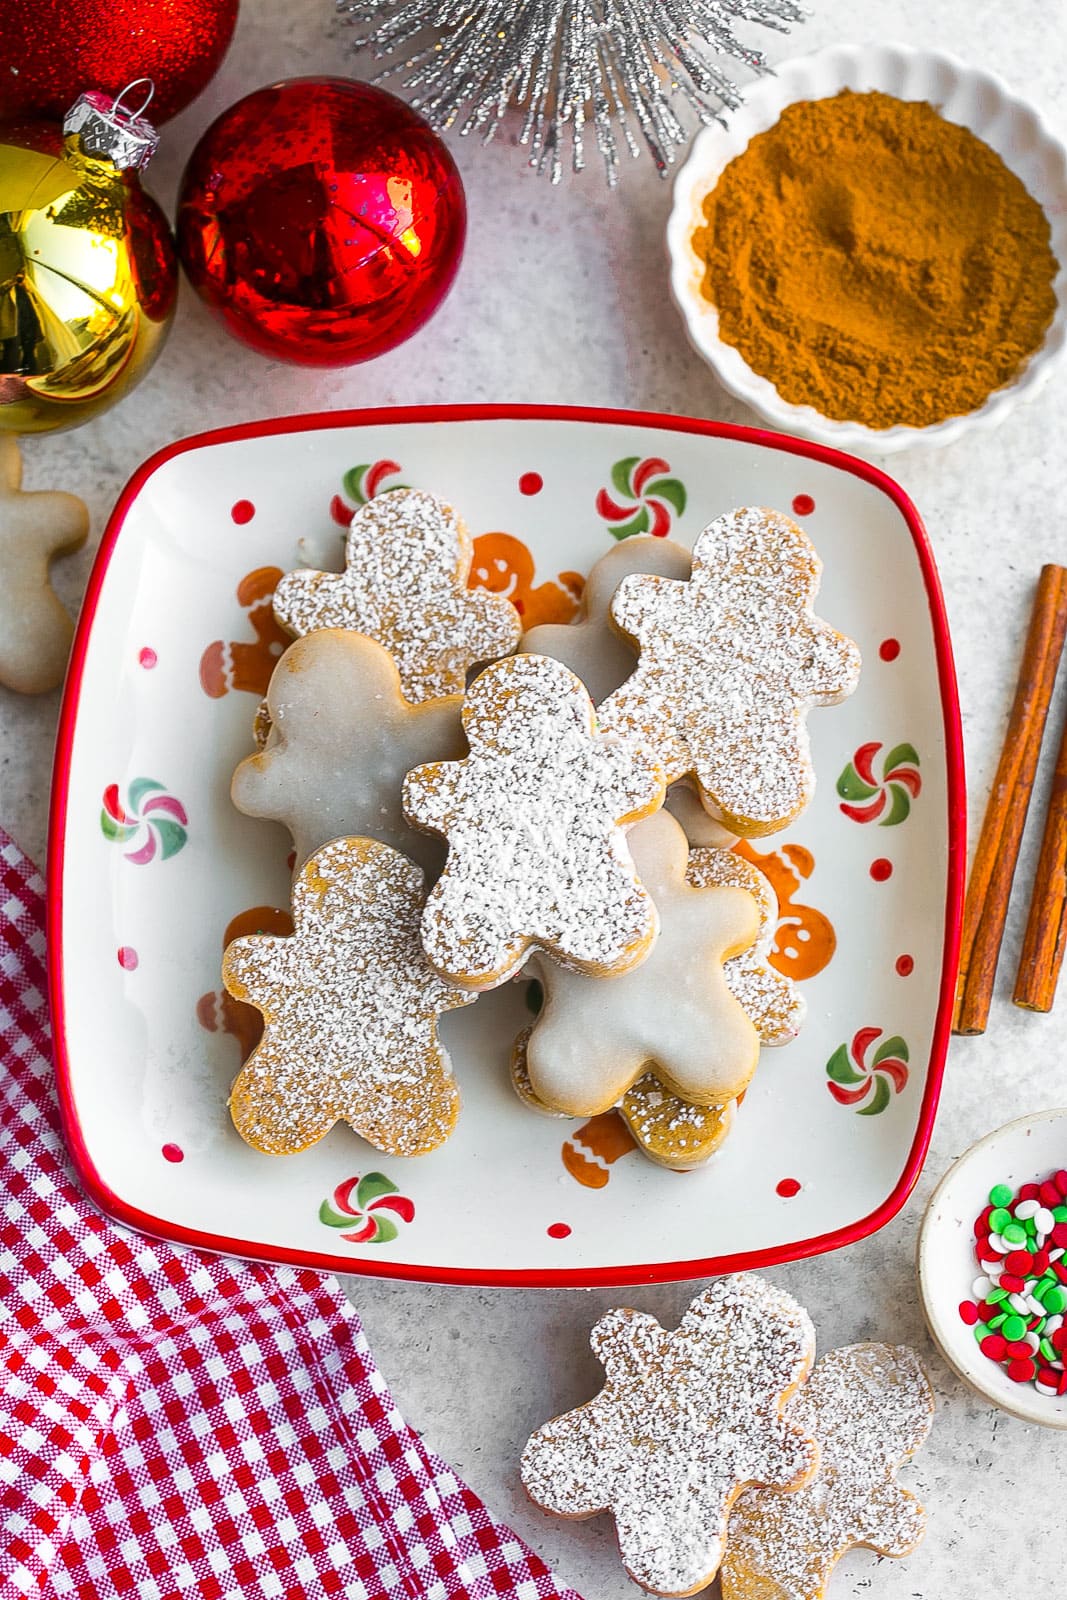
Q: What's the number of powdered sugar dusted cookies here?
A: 7